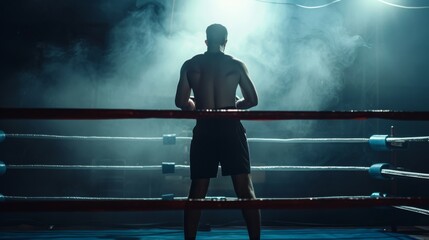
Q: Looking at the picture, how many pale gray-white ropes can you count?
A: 3